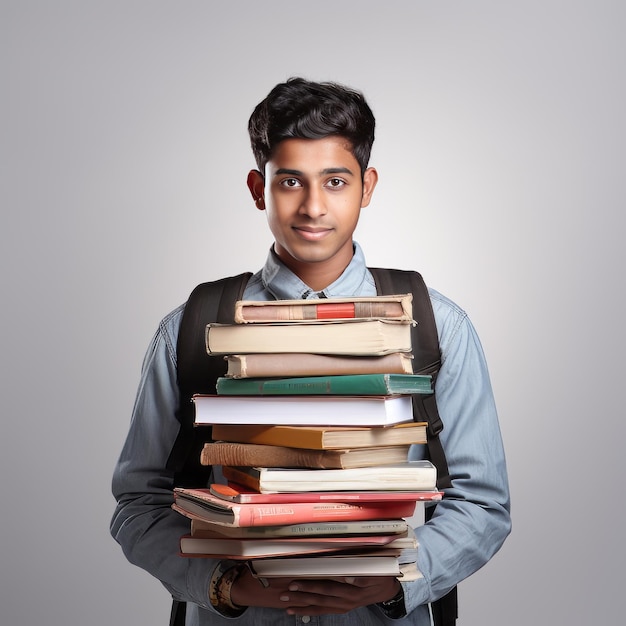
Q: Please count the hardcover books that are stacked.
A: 13